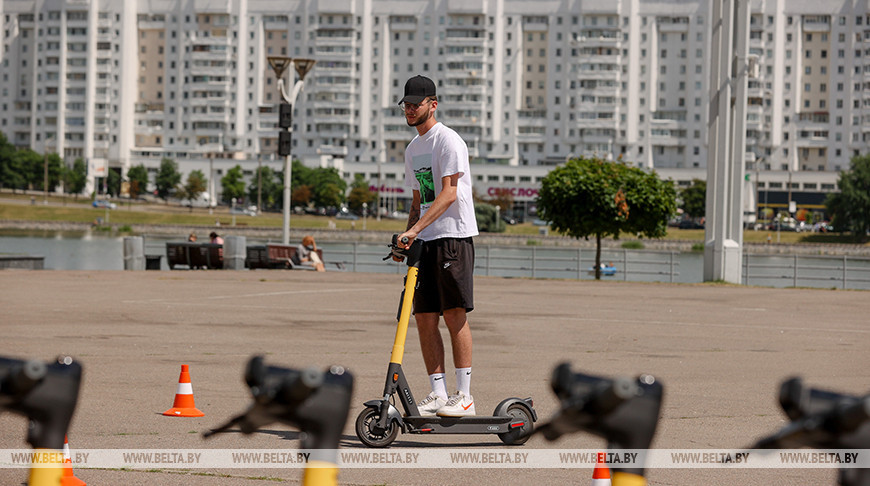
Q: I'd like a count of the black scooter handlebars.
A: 5